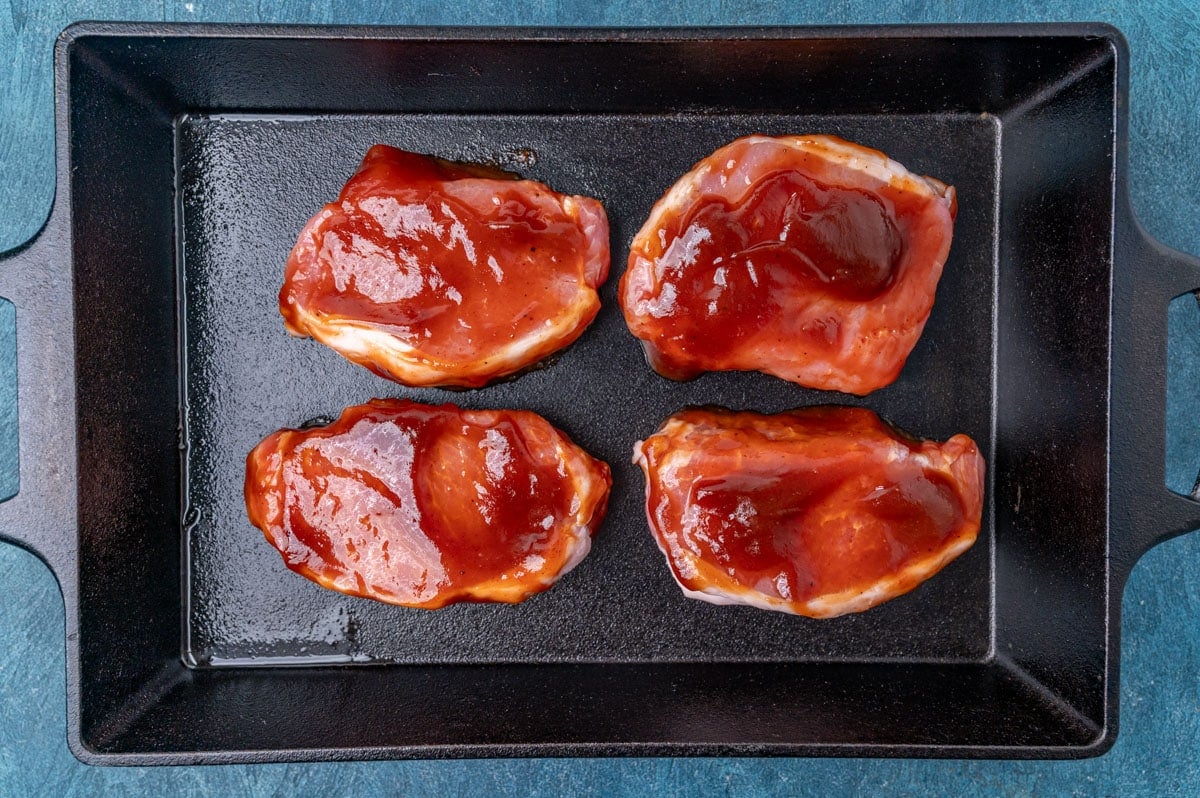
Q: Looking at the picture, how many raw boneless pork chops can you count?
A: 4